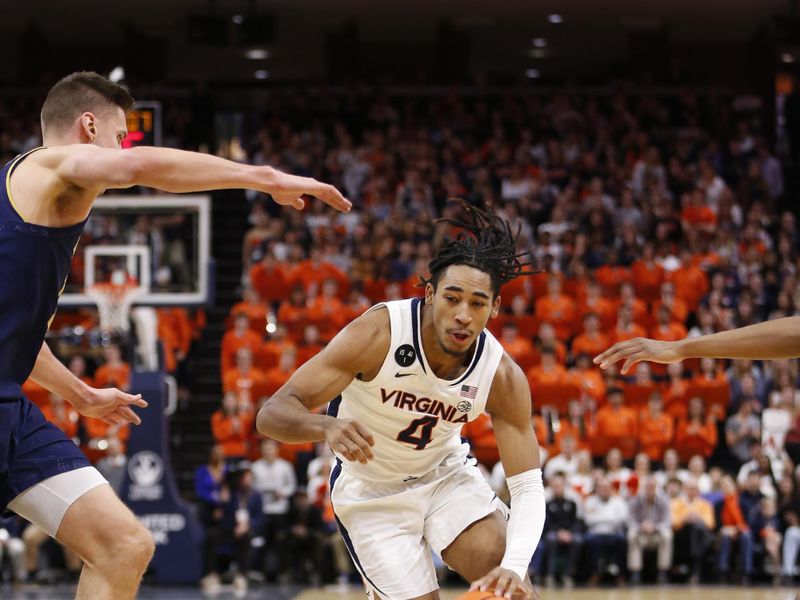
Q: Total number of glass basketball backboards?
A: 1